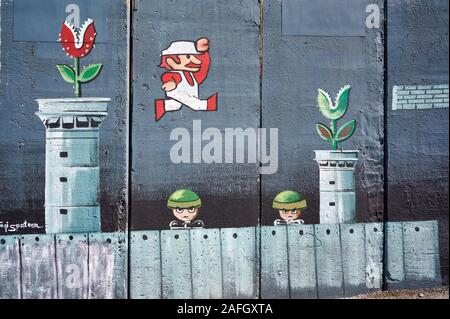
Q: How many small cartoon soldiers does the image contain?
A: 2